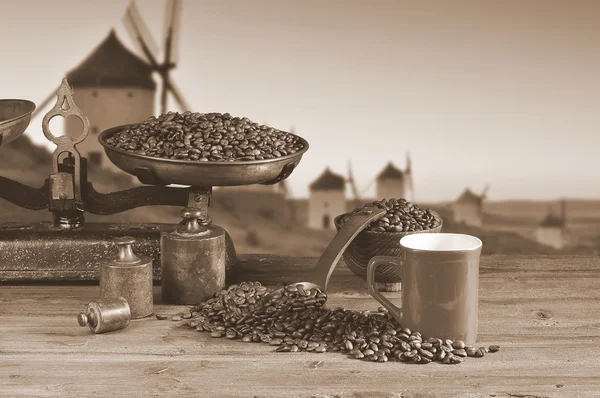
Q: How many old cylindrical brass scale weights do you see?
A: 3